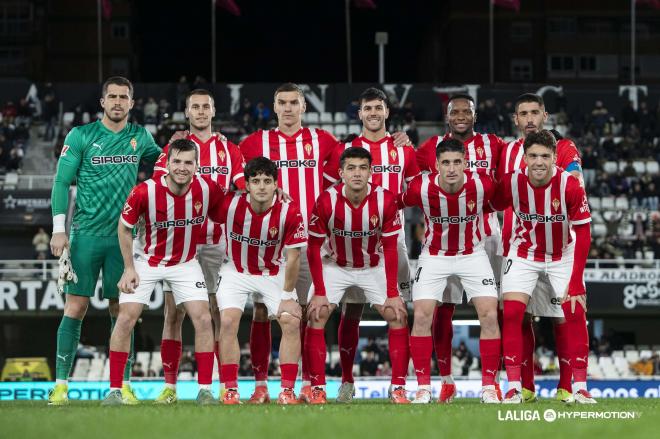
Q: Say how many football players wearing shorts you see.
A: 11